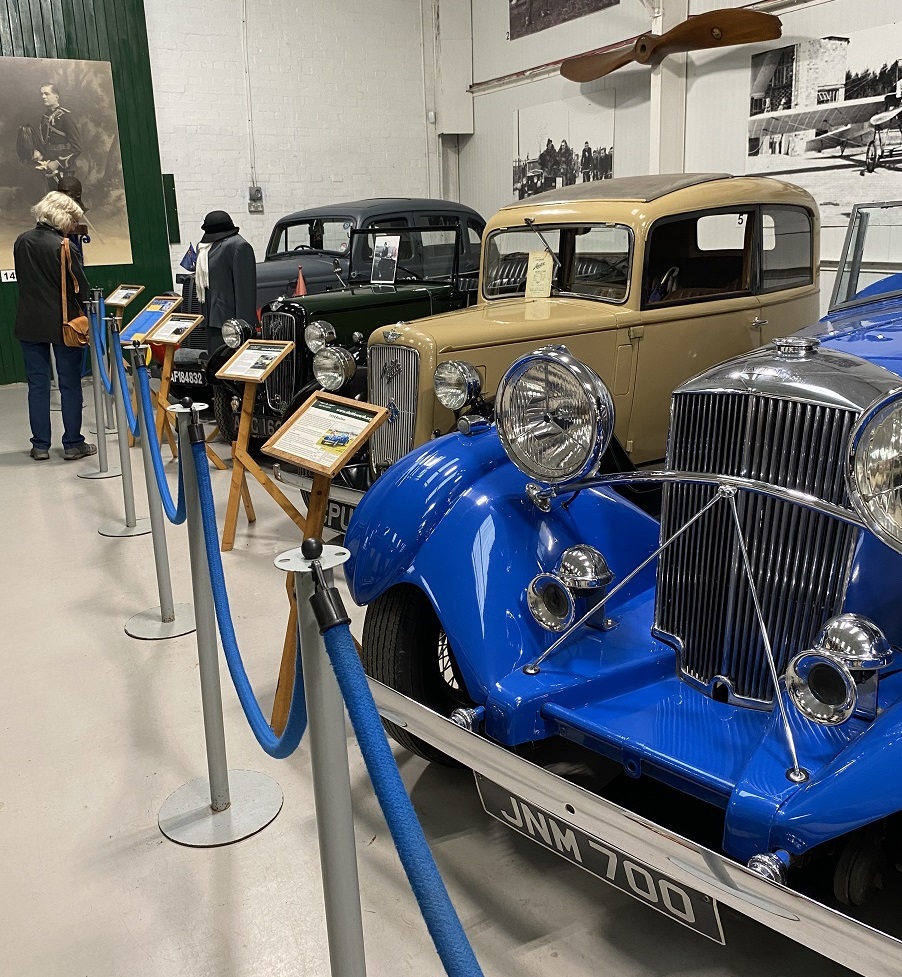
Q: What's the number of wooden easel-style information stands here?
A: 5